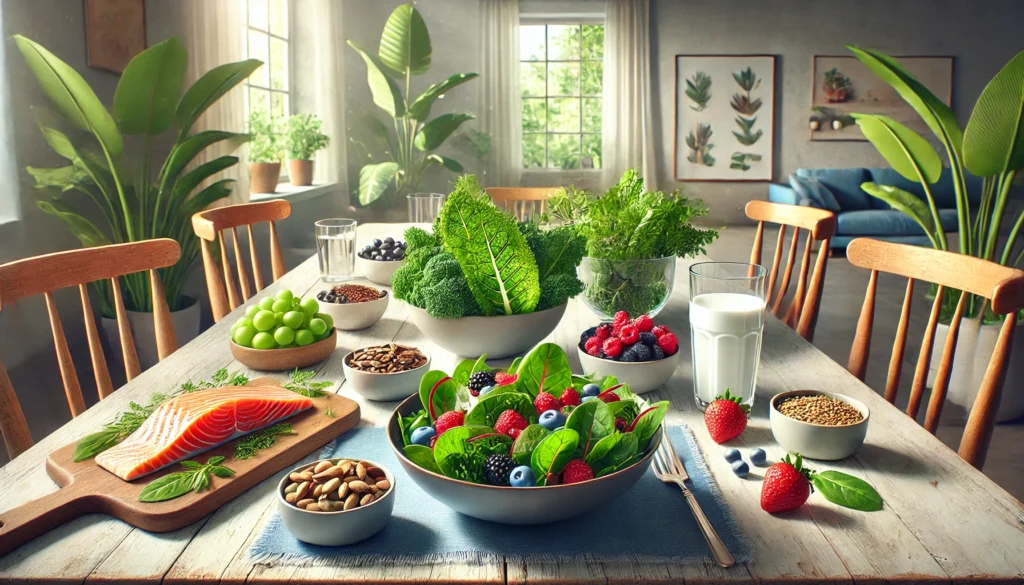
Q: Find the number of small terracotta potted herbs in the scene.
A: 2